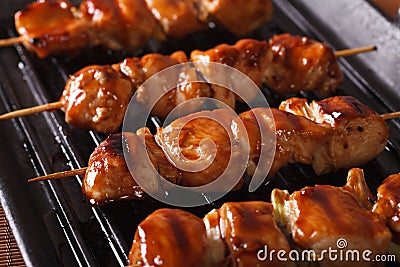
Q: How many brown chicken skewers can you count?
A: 4